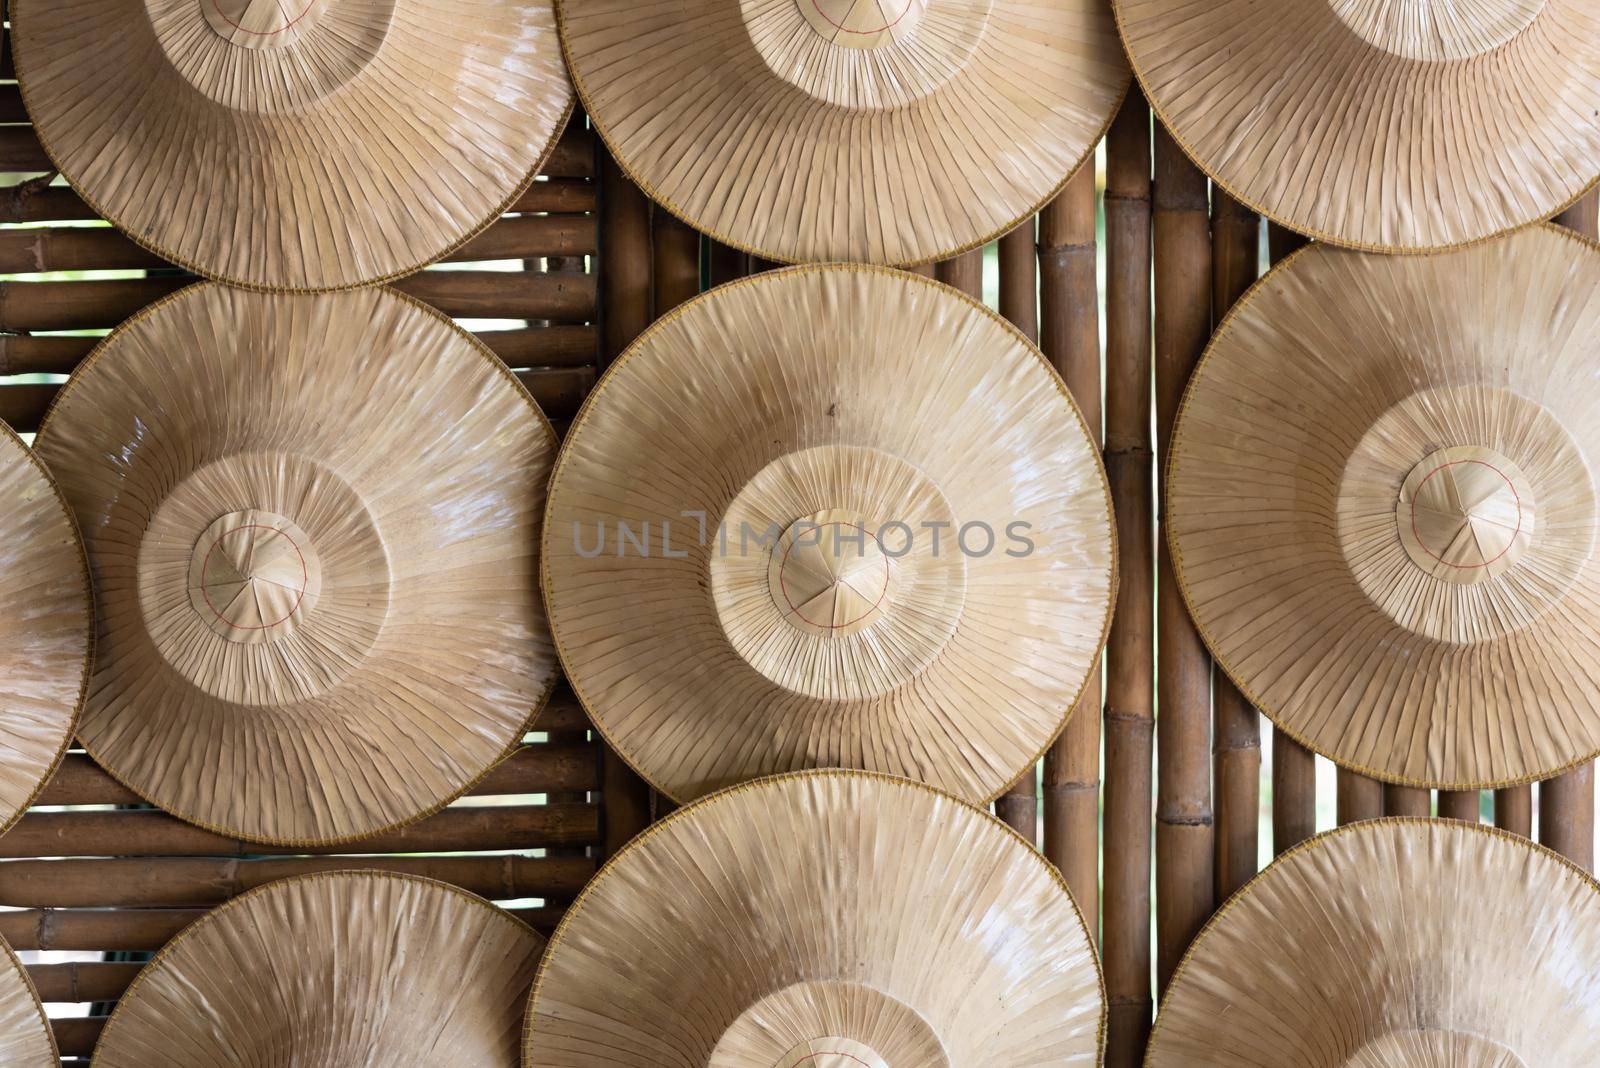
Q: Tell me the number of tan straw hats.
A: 11